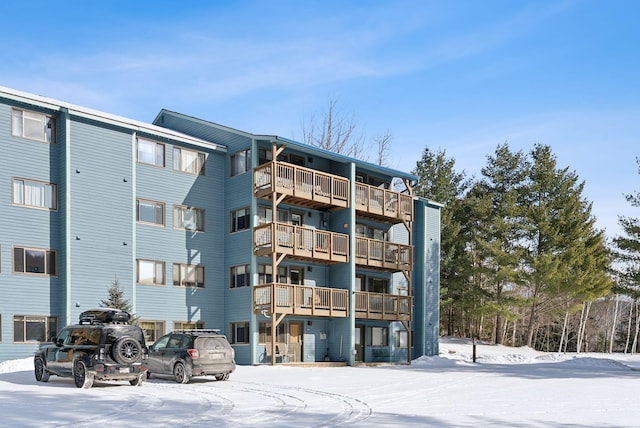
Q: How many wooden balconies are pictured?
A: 6